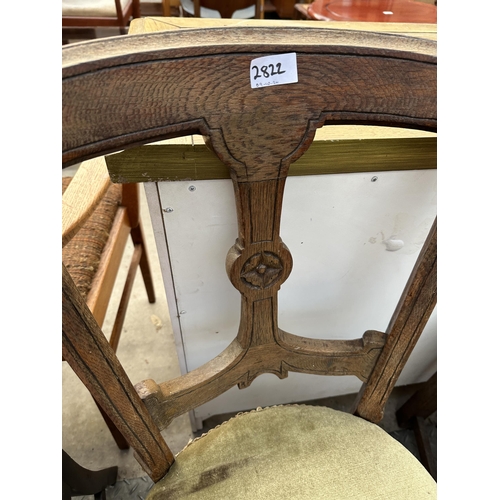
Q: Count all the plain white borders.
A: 2